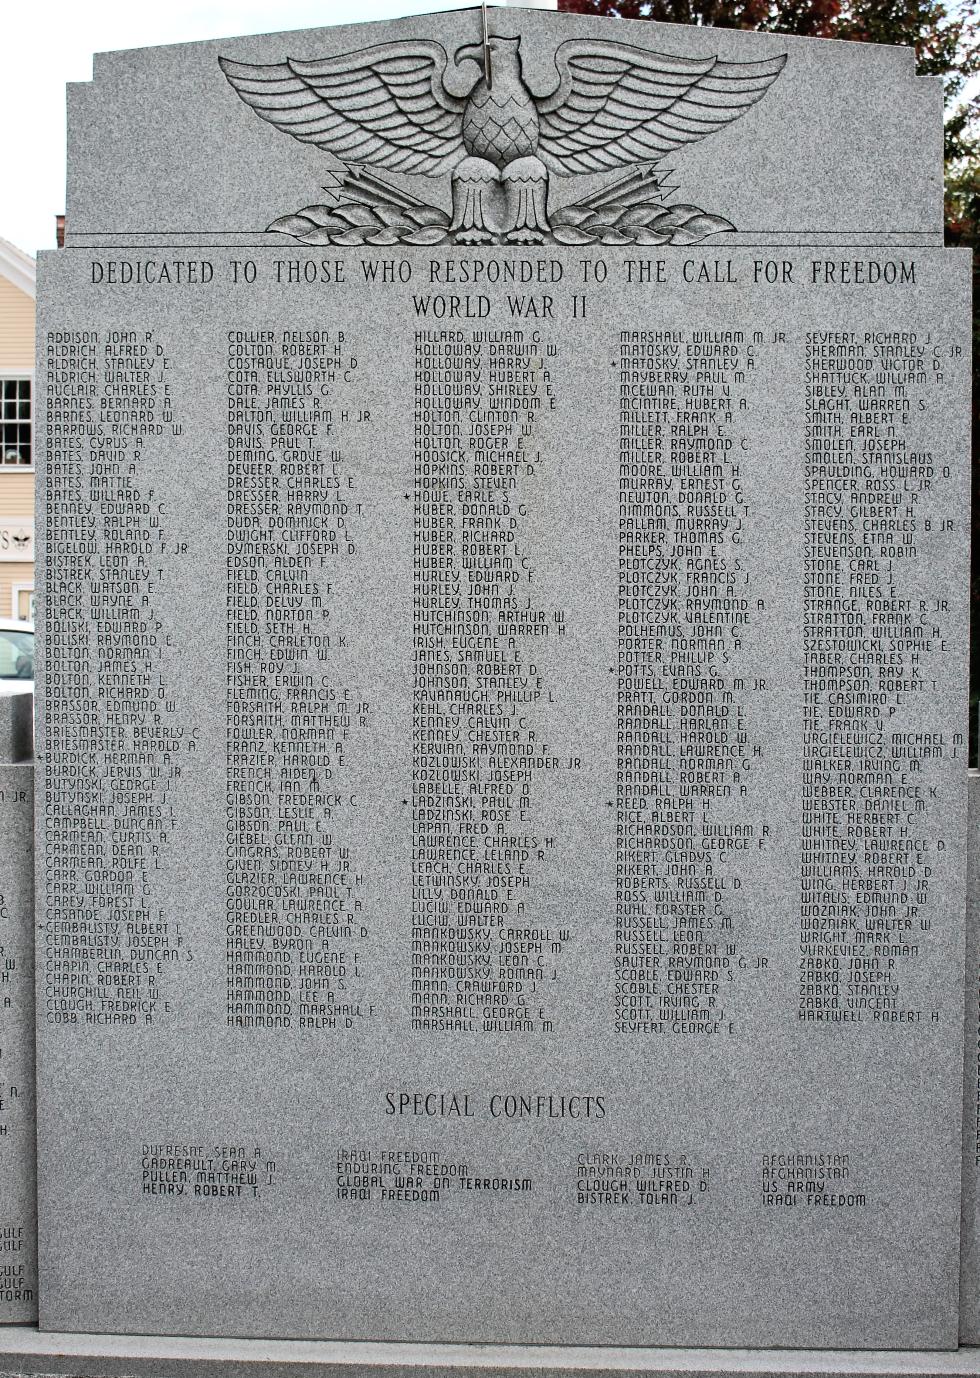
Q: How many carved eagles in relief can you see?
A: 1